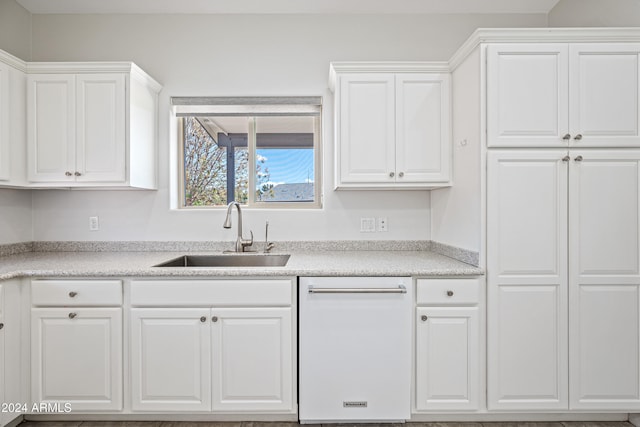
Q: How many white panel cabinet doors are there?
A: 12